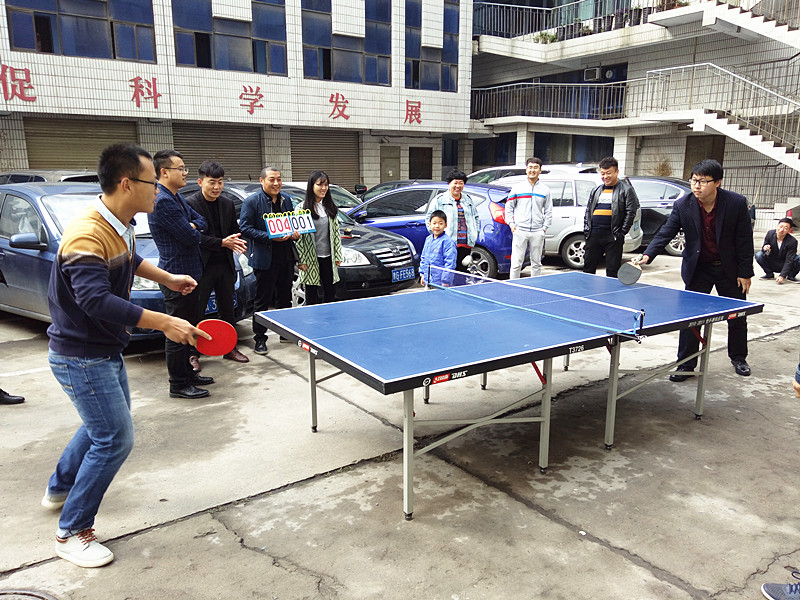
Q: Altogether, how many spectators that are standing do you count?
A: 8